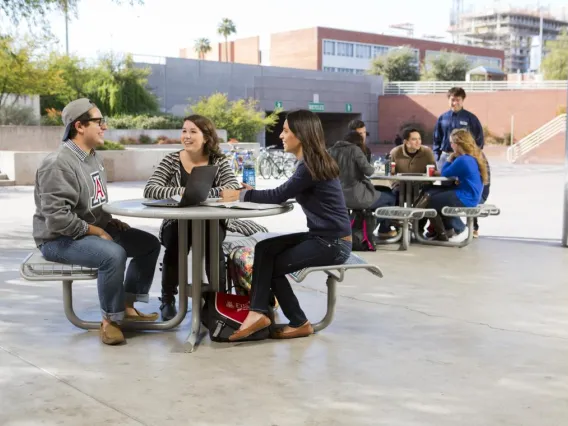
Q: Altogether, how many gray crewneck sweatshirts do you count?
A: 1